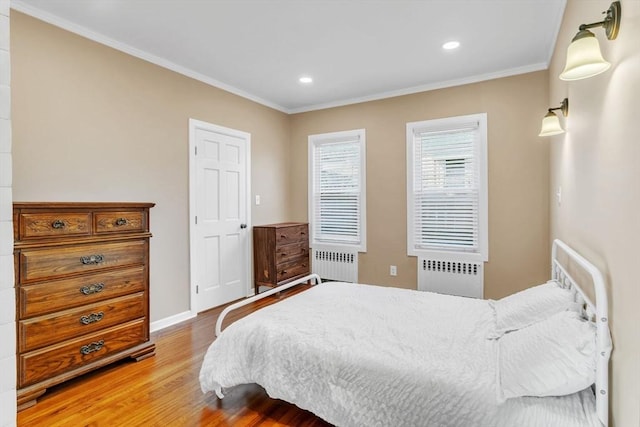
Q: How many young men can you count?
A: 0